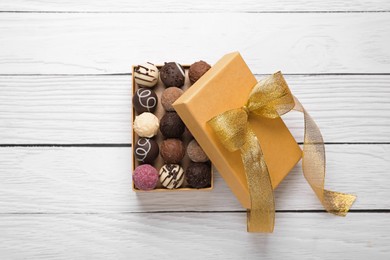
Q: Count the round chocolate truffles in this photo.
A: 13